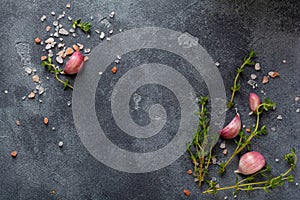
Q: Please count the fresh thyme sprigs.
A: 6